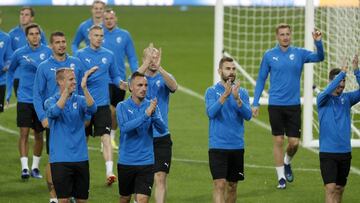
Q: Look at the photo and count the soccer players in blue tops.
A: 13